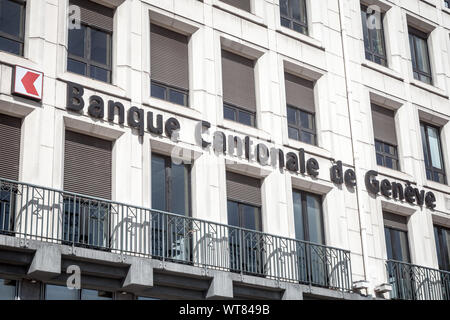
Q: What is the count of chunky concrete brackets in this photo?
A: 4